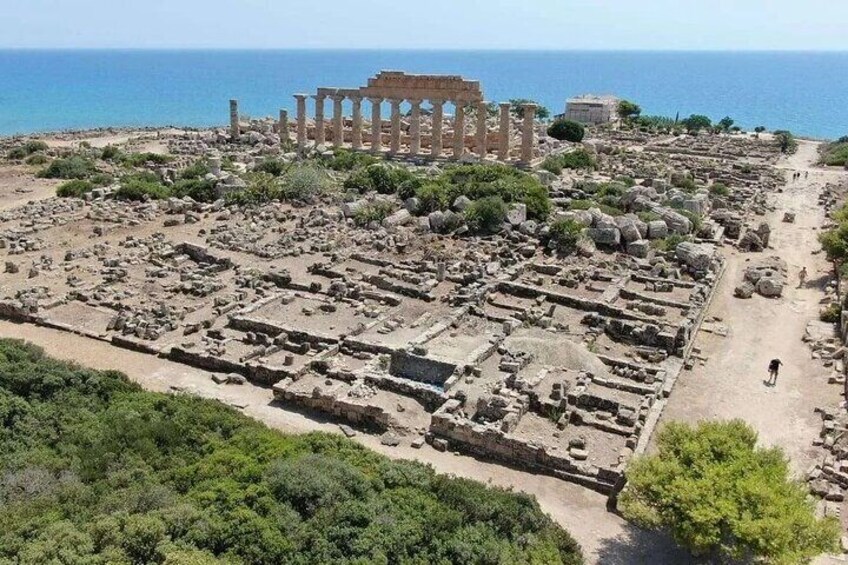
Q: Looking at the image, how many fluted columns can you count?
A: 14